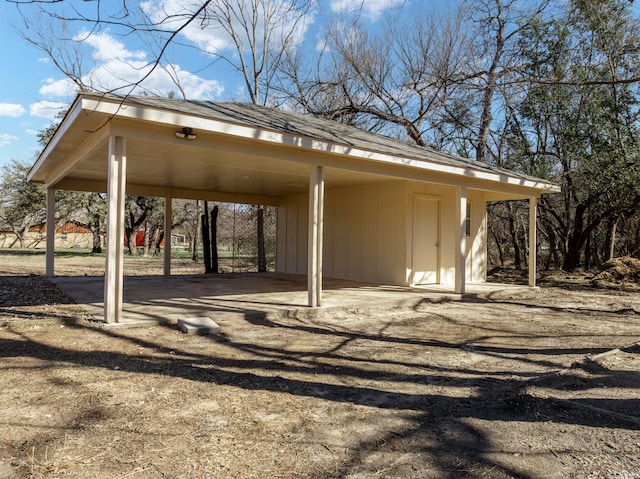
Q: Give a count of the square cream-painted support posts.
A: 6